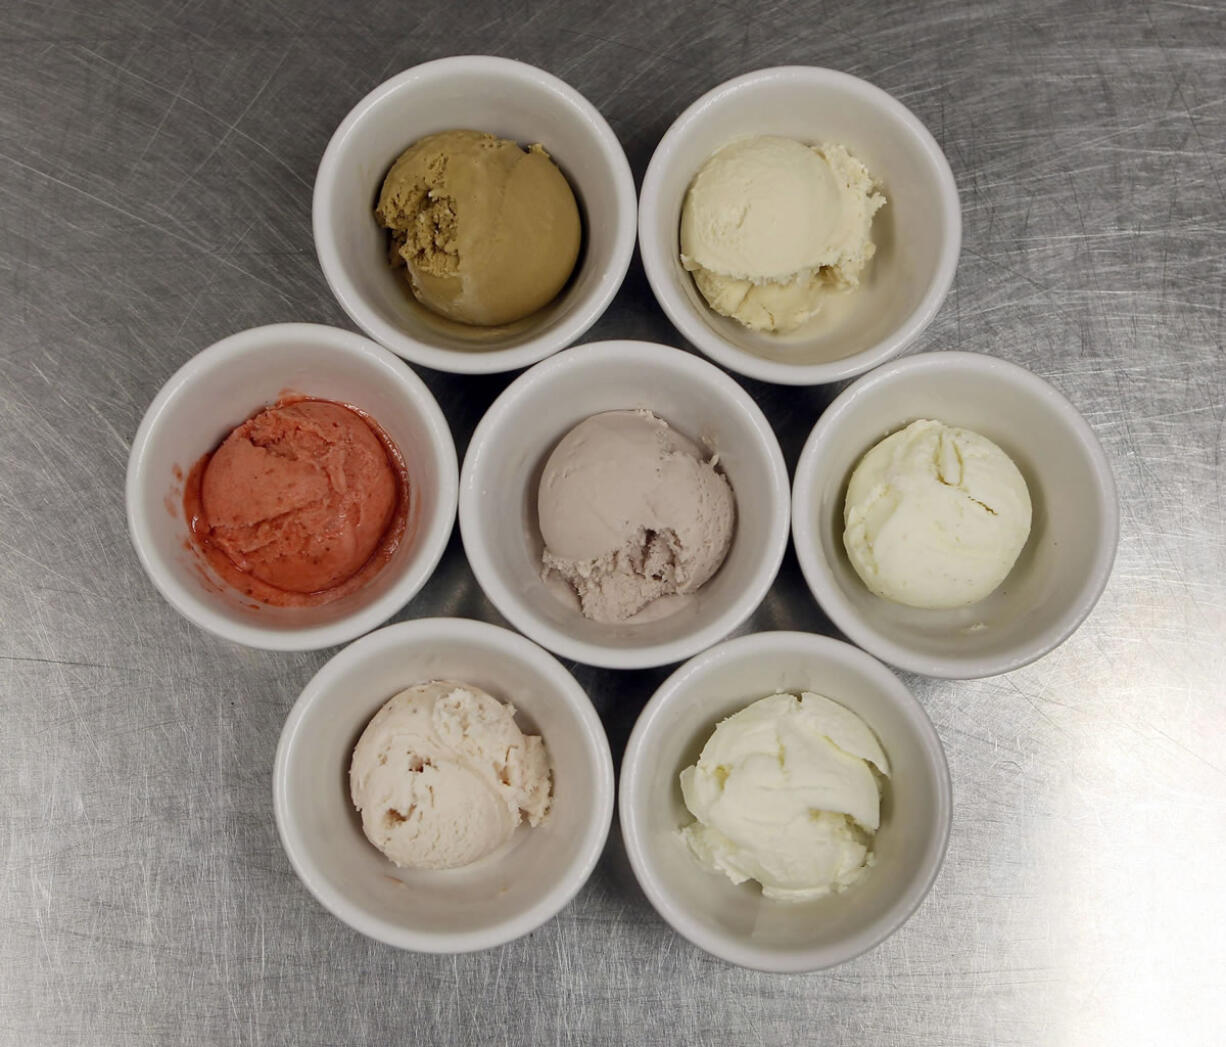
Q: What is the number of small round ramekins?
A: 7